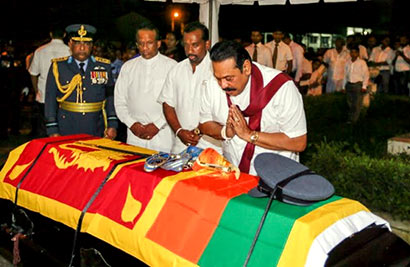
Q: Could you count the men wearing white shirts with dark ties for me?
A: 2